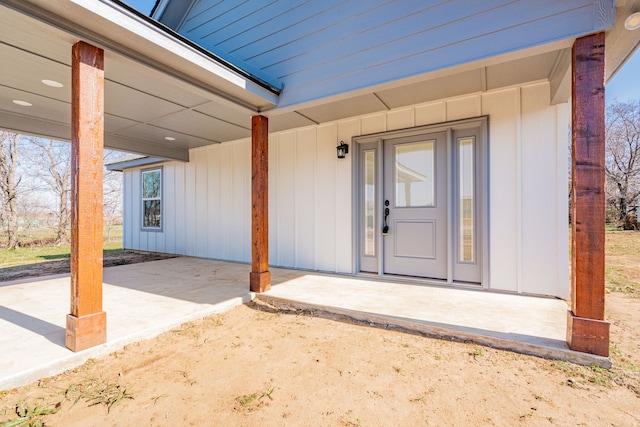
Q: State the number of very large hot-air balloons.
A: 0